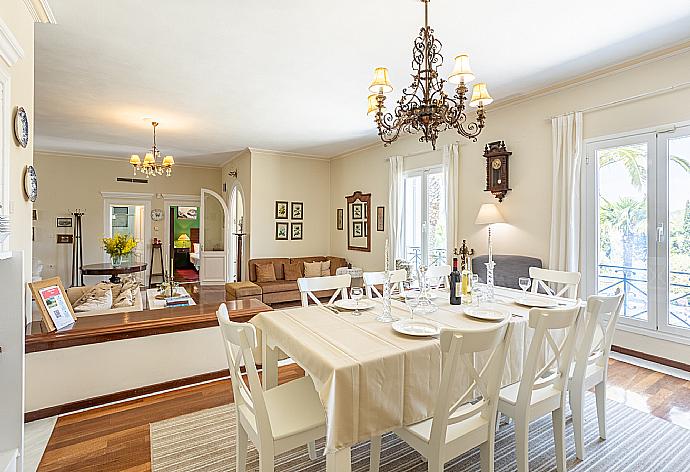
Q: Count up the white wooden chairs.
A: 8